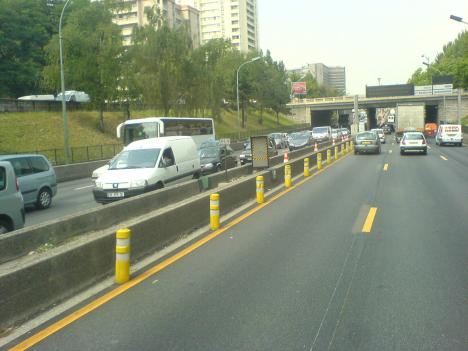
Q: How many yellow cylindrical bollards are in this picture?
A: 11